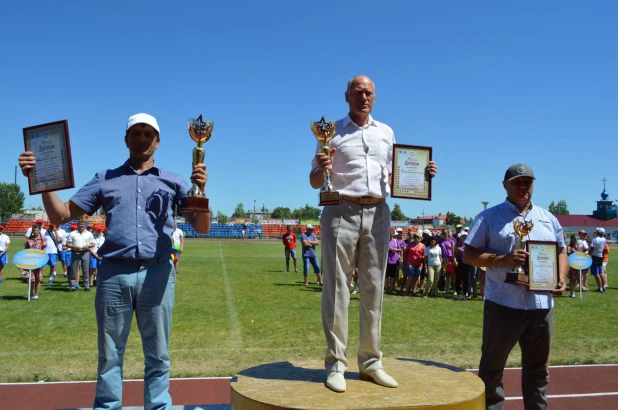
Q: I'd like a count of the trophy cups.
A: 3